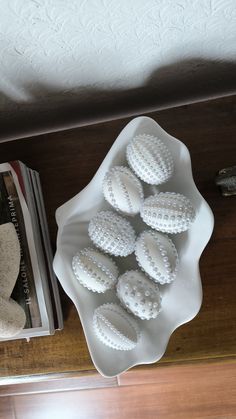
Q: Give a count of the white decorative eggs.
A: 8